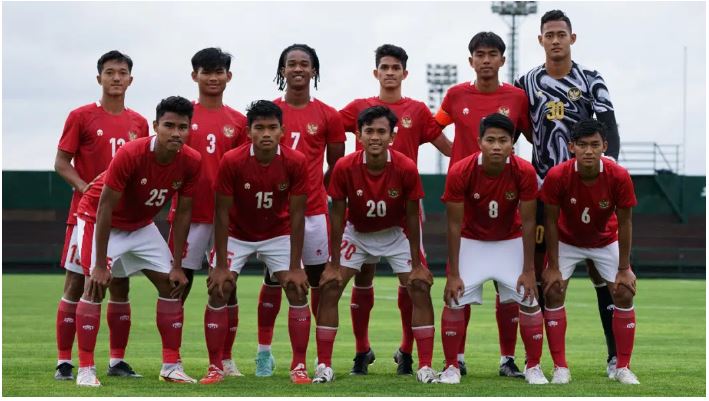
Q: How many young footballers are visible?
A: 11